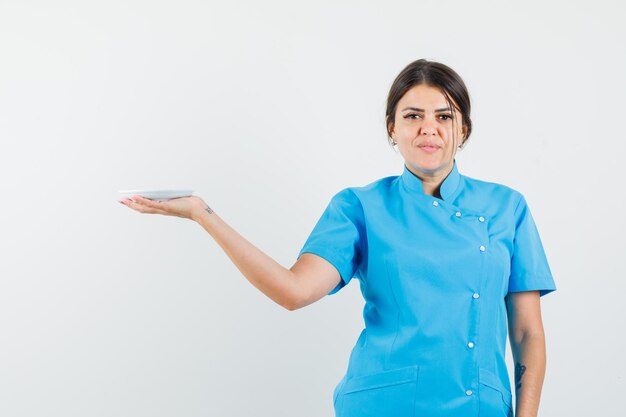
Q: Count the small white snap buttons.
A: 7